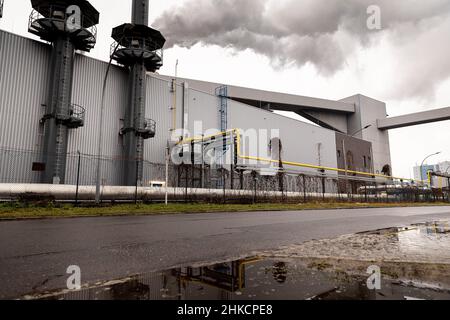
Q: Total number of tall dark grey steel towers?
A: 2